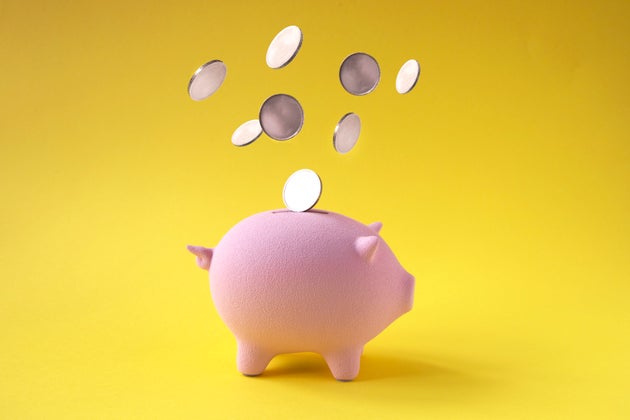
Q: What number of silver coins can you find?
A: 8